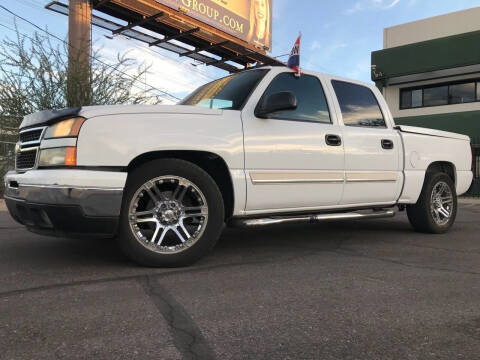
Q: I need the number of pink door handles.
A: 0